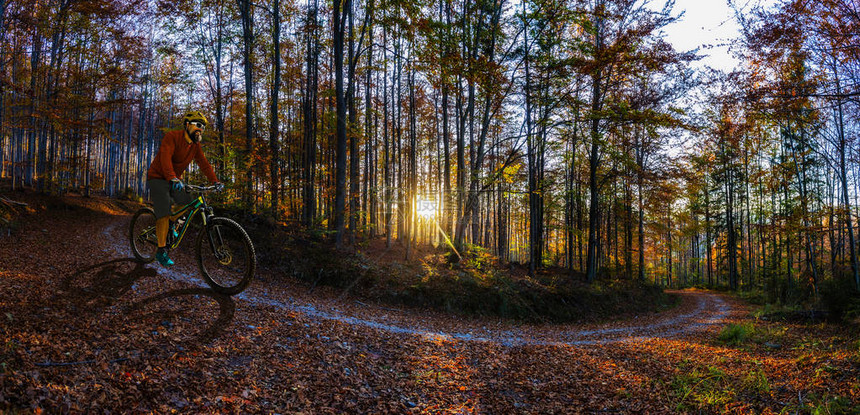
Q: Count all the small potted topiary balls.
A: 0